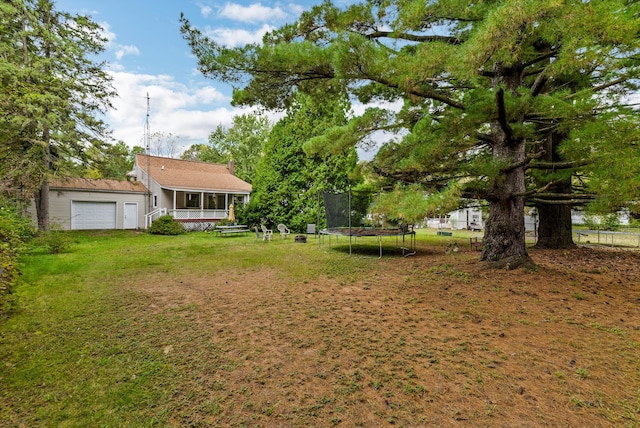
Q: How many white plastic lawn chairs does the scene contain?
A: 2